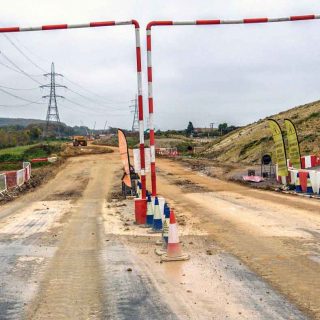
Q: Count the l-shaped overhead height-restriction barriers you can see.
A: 2